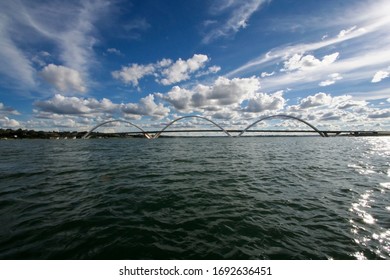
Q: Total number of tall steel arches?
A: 3